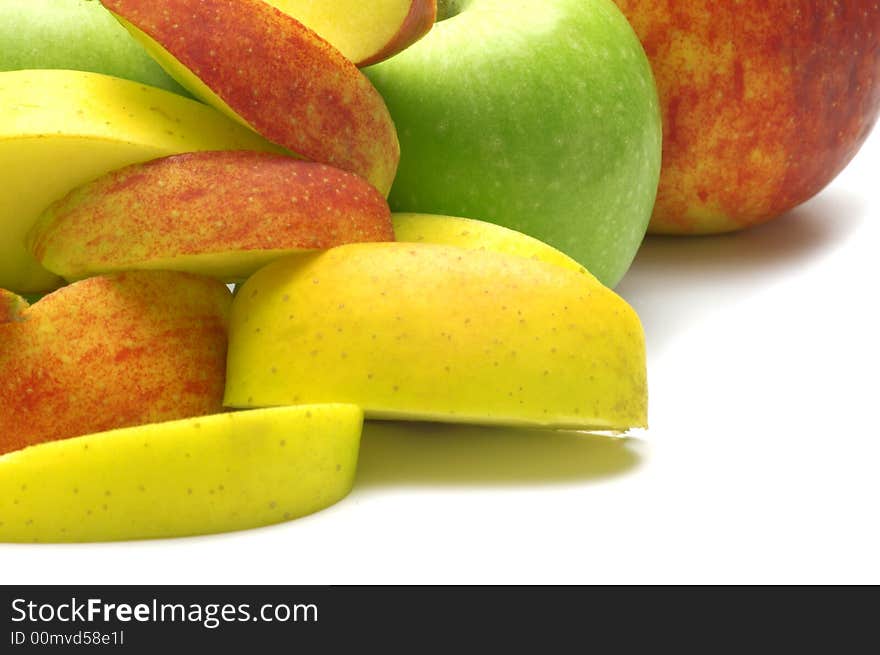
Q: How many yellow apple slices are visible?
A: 4